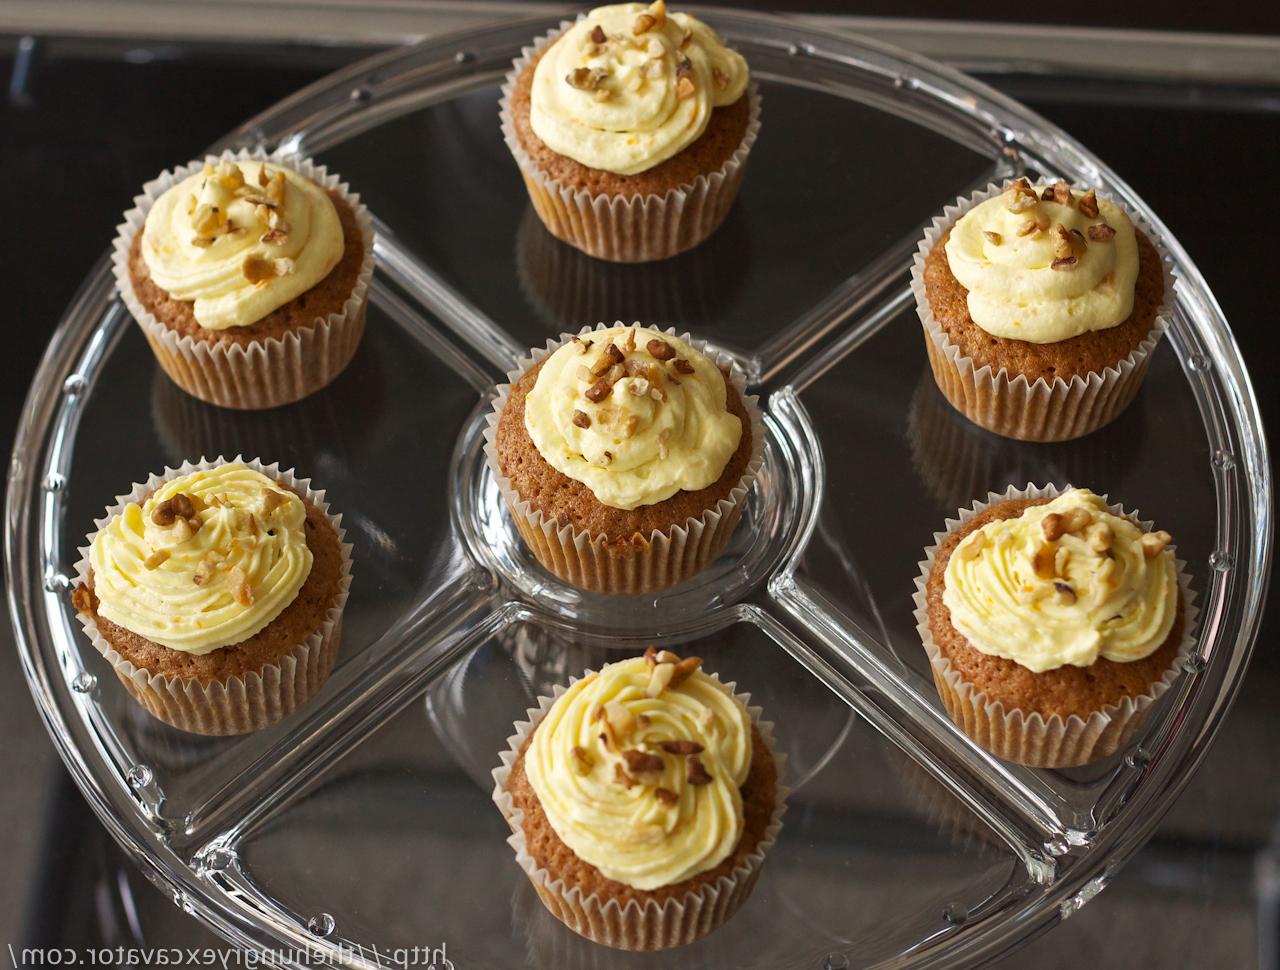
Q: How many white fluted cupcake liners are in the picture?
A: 7